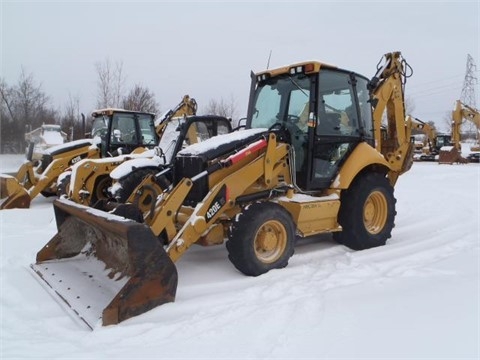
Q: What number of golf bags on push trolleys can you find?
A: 0